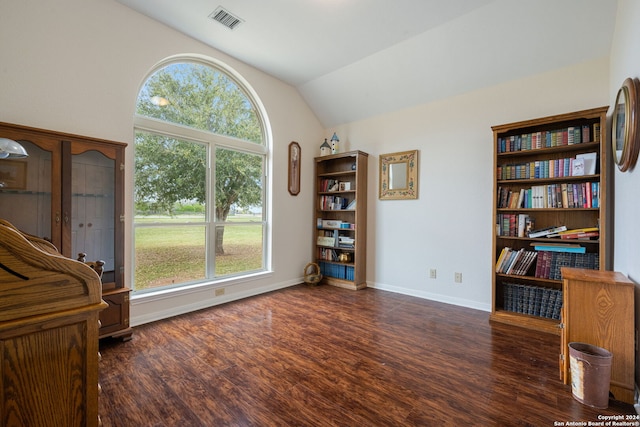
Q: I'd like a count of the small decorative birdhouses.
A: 2